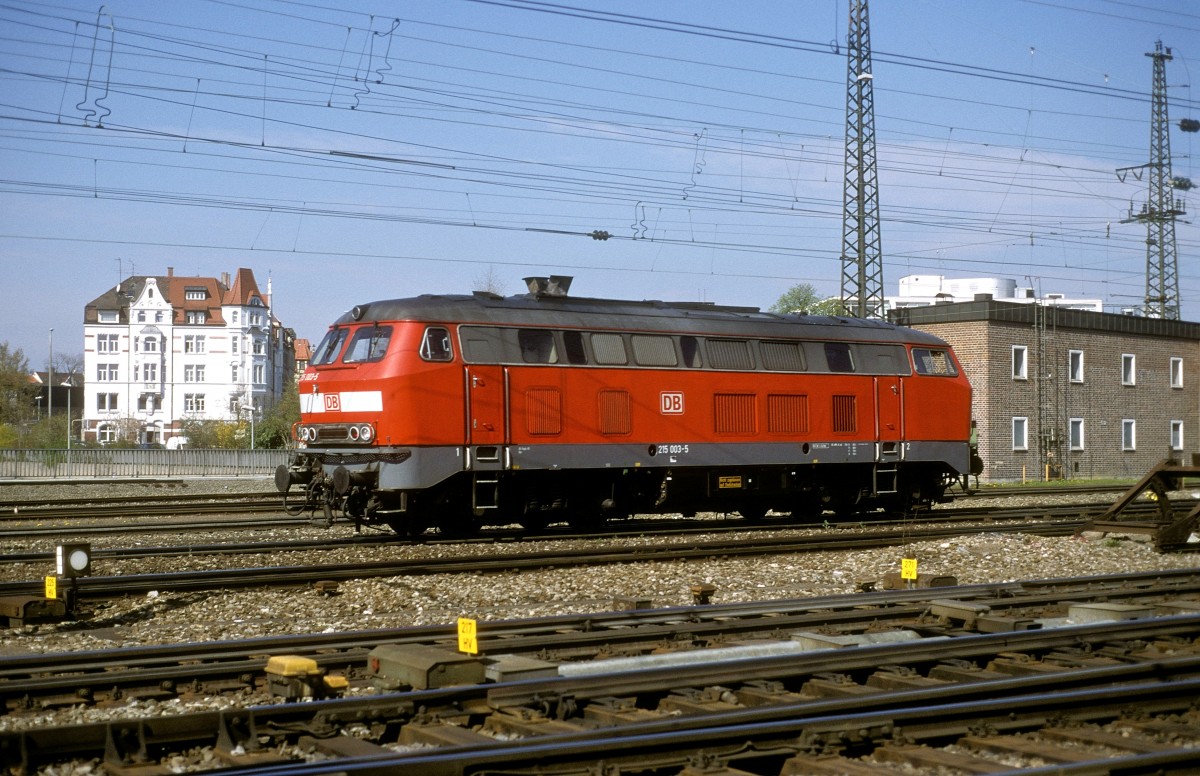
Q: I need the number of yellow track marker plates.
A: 3